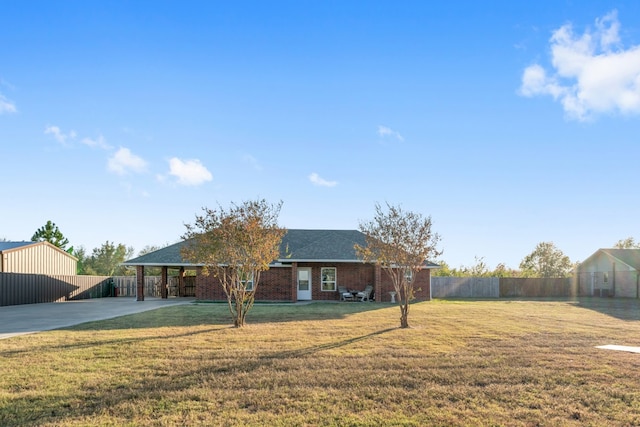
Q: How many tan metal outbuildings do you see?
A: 1